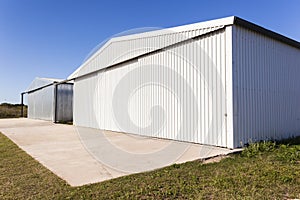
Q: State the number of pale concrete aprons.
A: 1